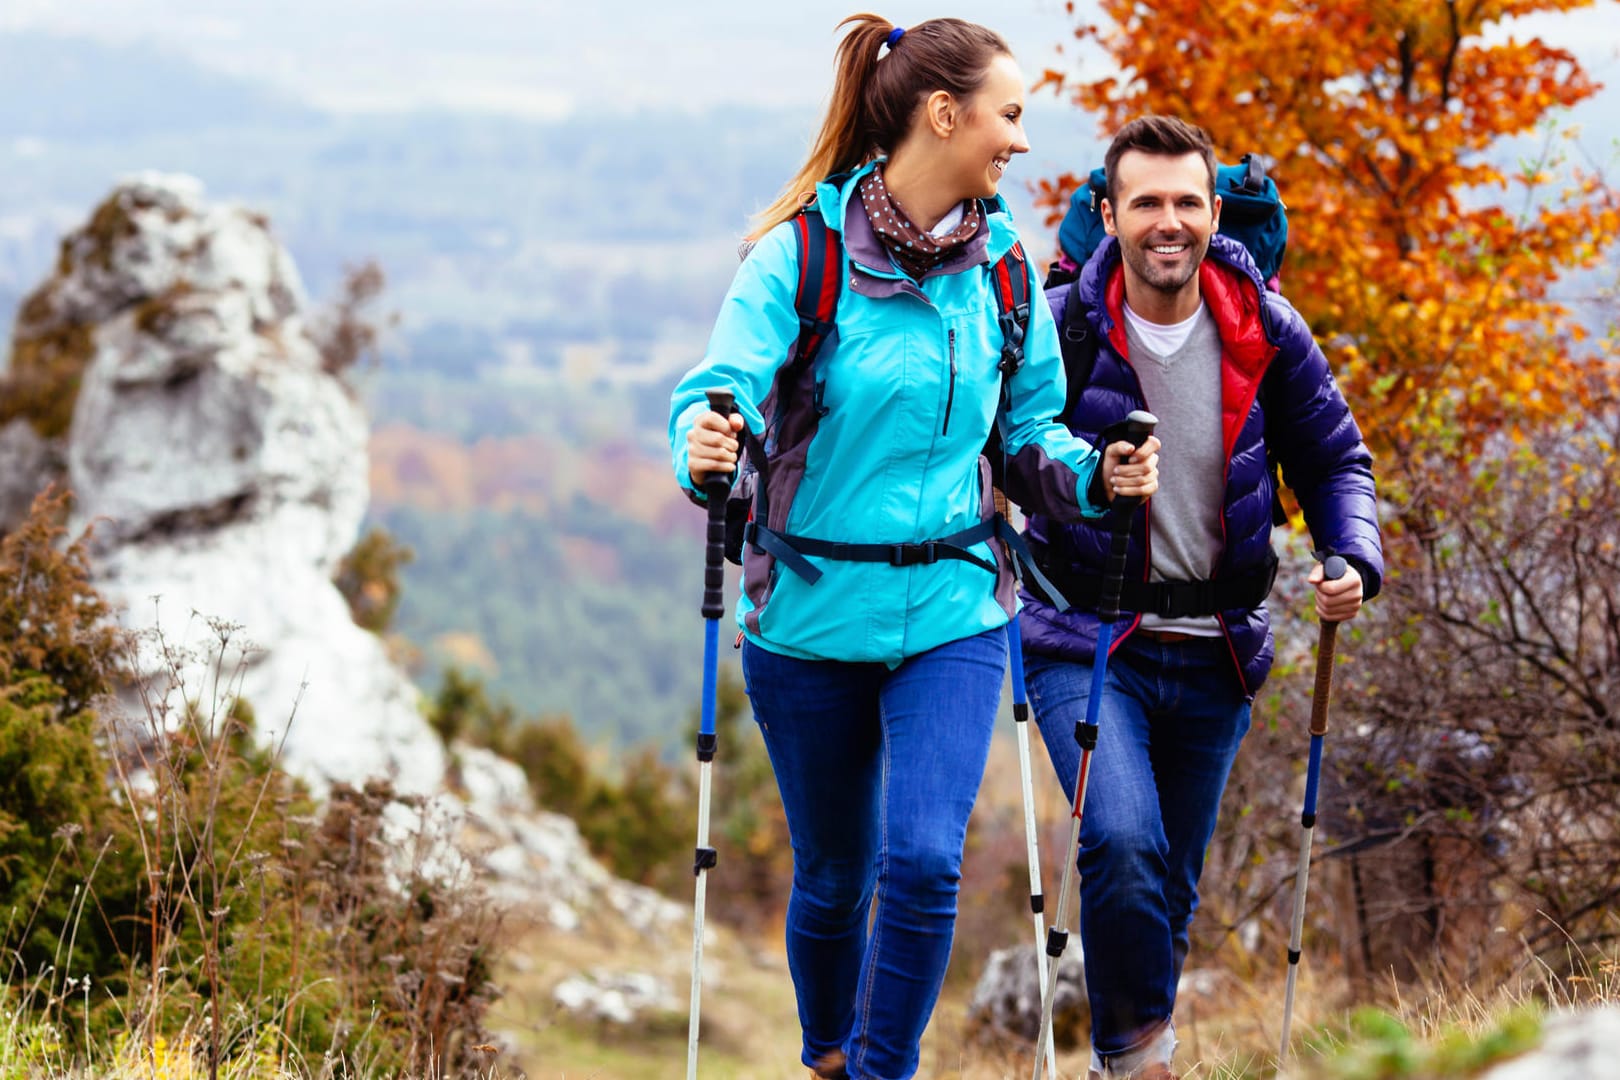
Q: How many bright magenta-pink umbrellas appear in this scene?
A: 0